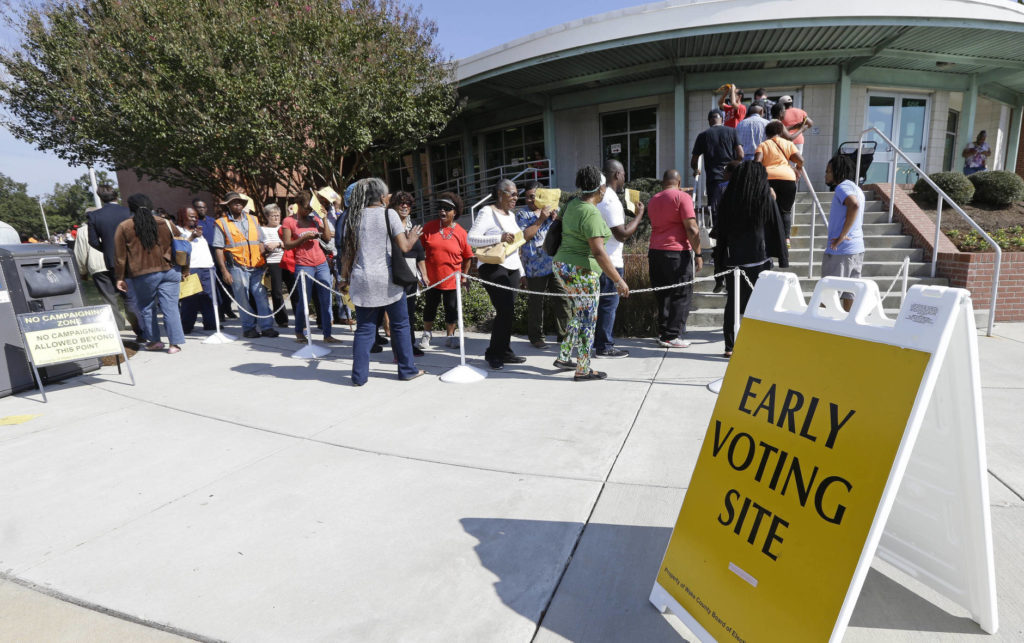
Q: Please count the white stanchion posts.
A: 5